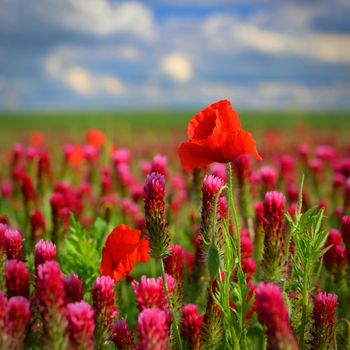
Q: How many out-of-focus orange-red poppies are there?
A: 3